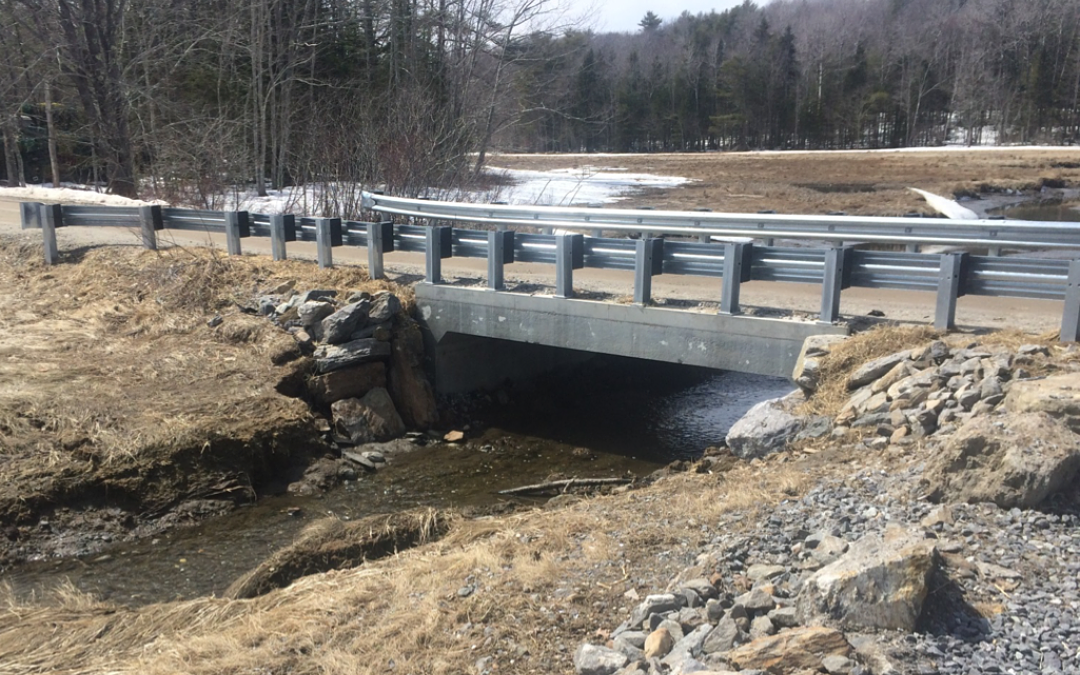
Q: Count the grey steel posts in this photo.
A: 14